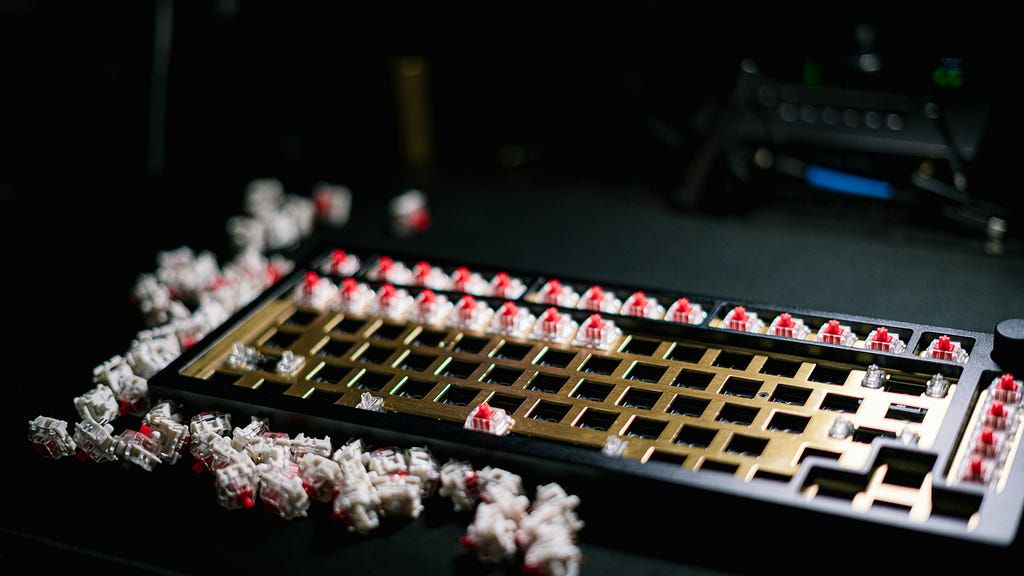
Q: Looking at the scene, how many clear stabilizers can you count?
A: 8